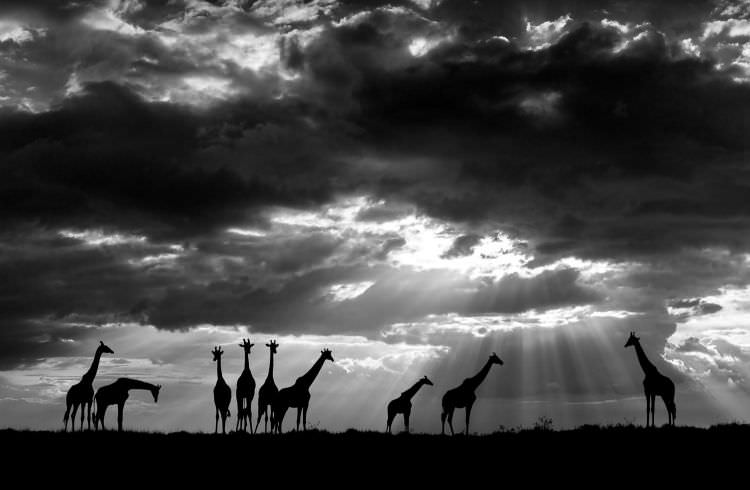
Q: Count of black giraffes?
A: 9